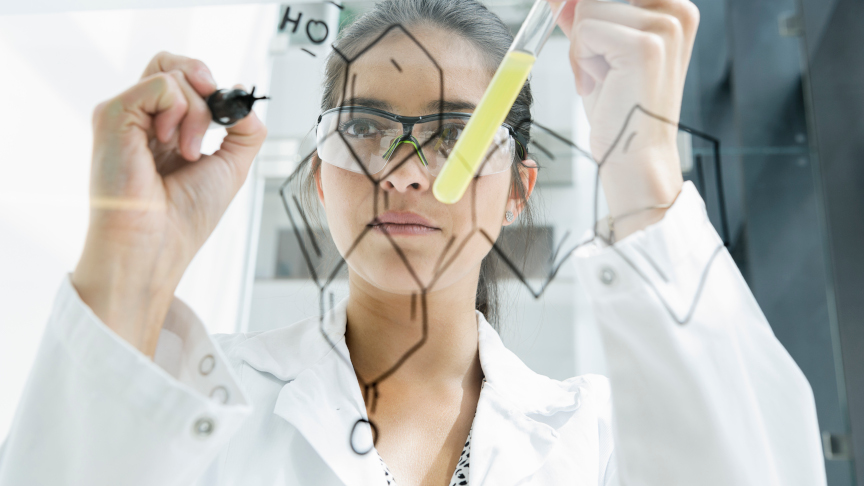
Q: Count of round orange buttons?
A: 0